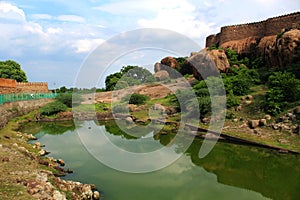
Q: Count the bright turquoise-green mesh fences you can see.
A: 1